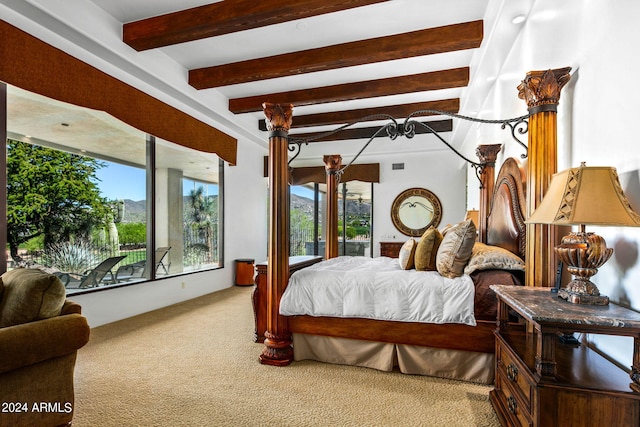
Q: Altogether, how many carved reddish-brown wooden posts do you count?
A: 4